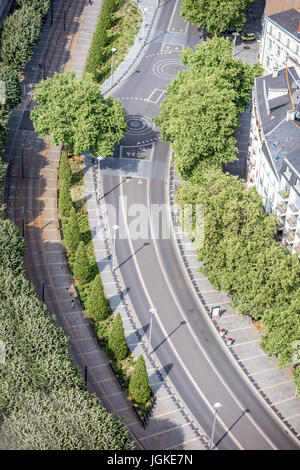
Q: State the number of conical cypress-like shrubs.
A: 7